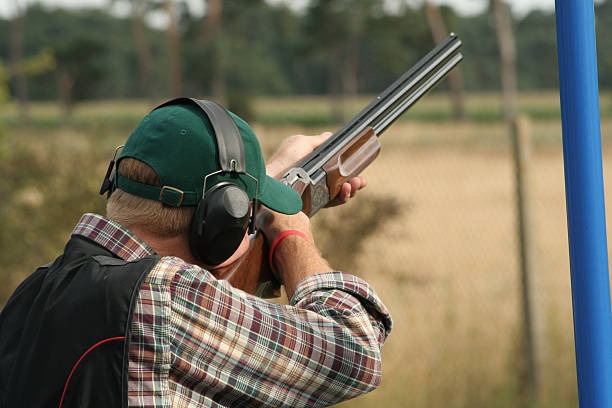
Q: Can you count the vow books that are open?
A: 0